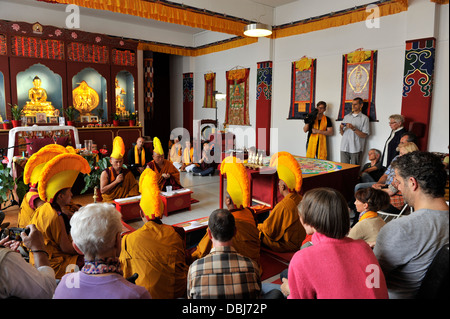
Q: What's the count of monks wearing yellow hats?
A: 7